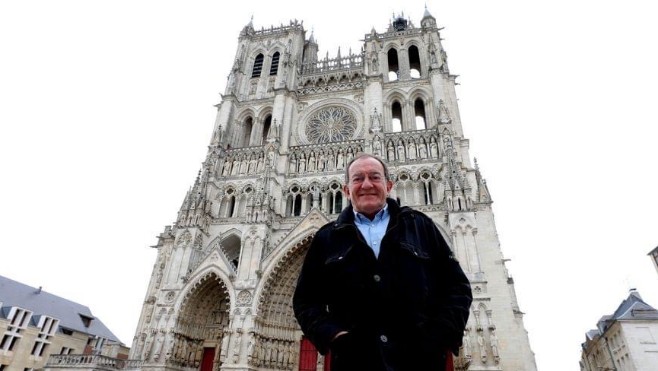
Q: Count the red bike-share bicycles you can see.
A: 0